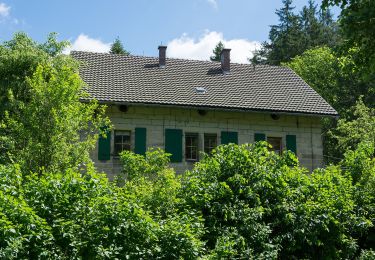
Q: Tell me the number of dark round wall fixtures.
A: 3